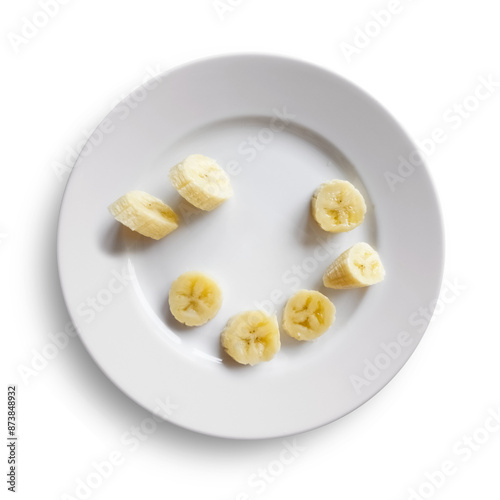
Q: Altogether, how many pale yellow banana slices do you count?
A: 7